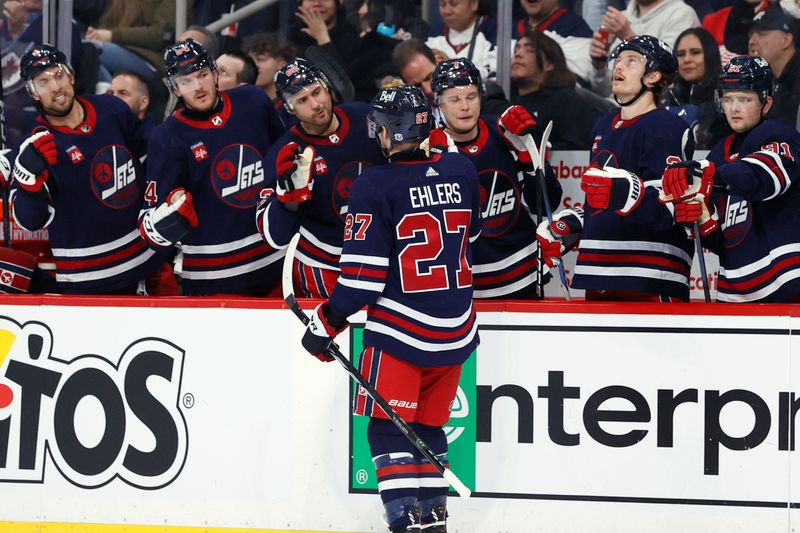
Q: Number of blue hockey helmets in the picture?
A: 7